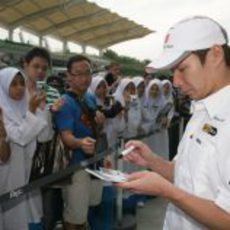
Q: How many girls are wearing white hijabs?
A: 6